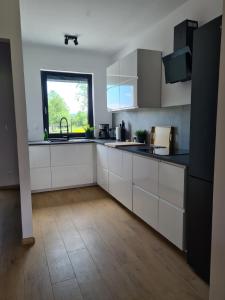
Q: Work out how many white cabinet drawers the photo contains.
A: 12